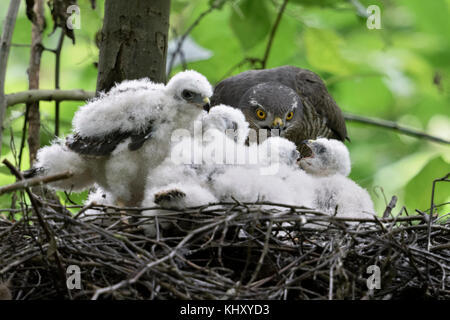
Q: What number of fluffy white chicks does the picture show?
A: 4